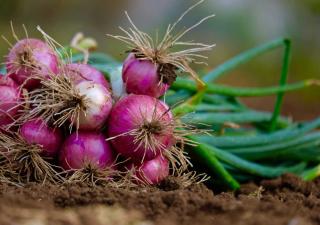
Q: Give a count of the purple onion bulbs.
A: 9